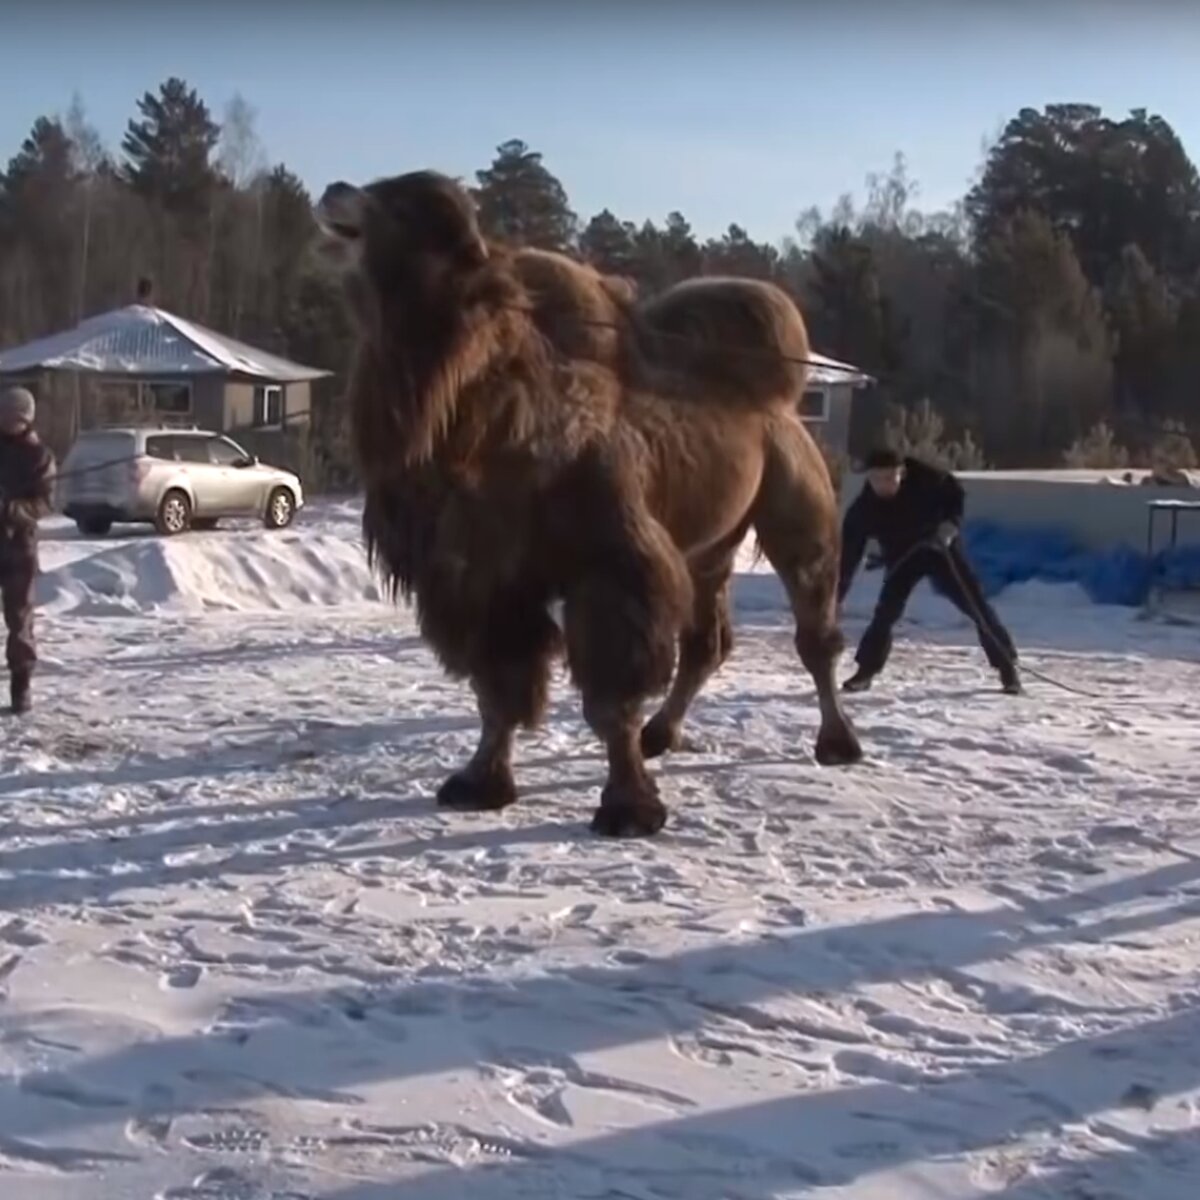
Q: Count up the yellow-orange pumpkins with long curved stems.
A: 0